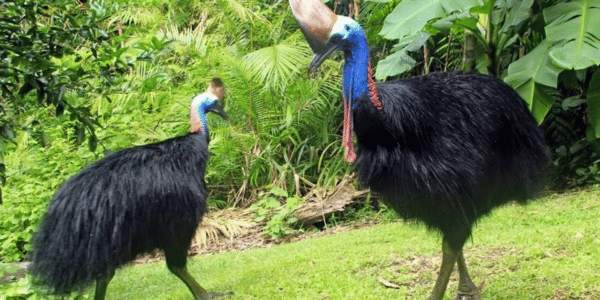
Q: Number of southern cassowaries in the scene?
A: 2